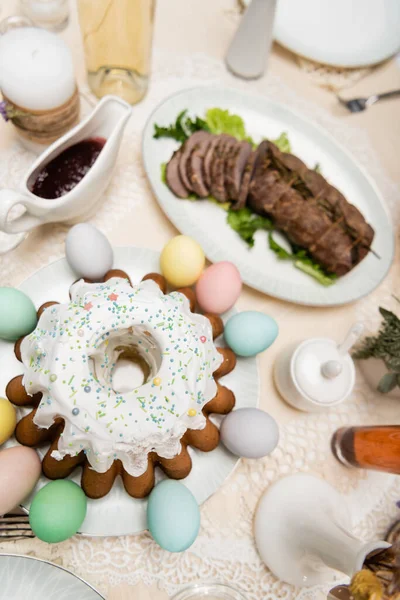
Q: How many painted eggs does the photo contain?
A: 10